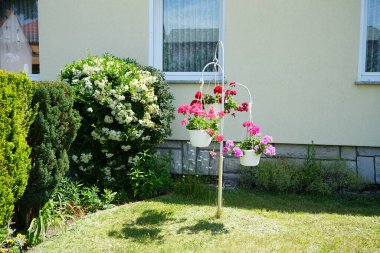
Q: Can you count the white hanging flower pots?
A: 3